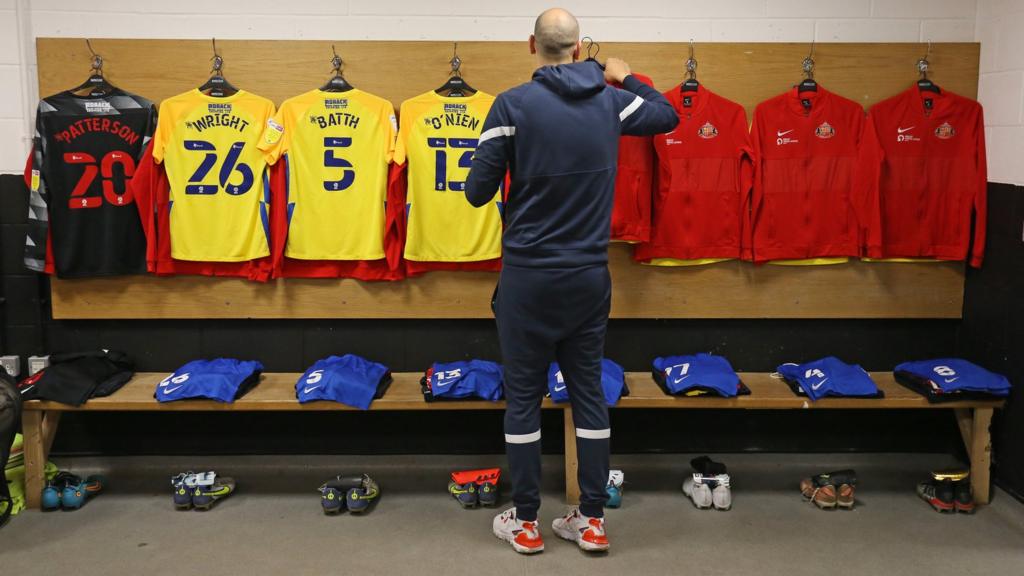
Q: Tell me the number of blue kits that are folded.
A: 7